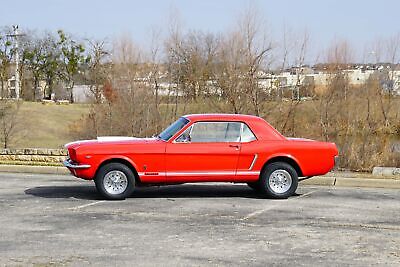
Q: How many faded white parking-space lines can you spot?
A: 2